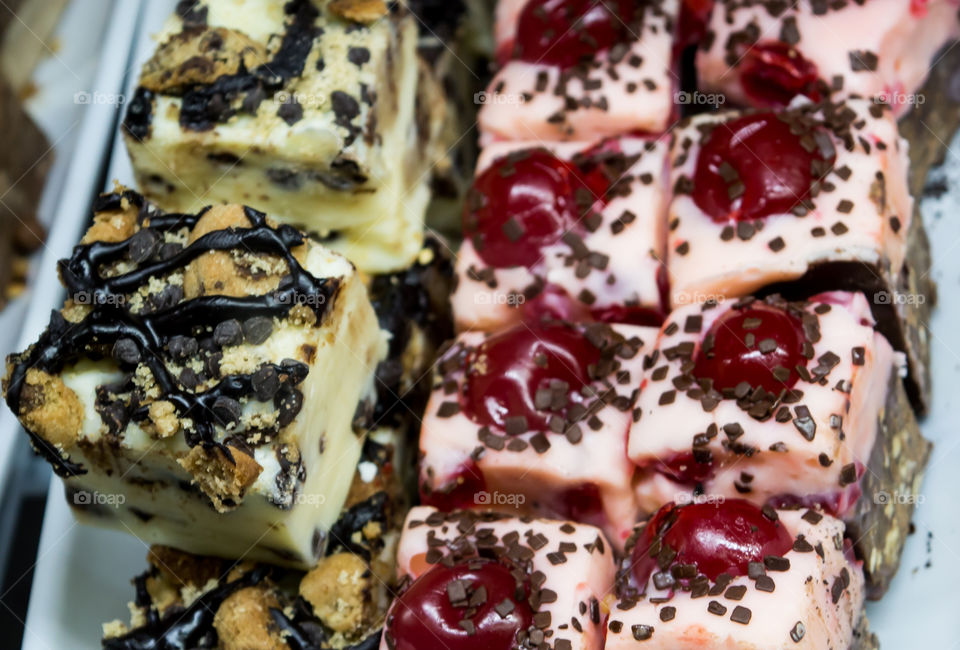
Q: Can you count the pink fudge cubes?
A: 8